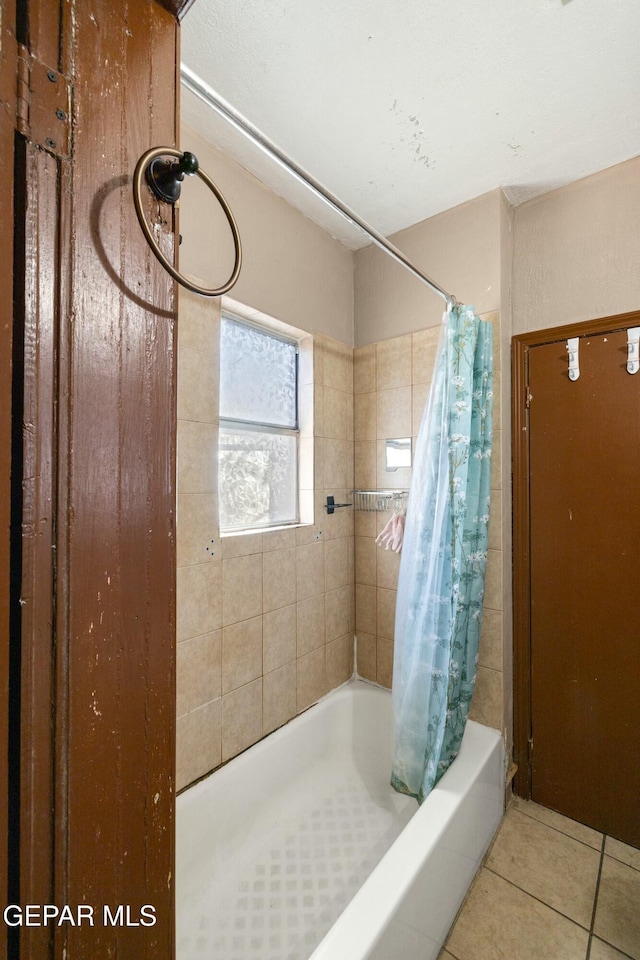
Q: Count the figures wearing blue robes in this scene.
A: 0